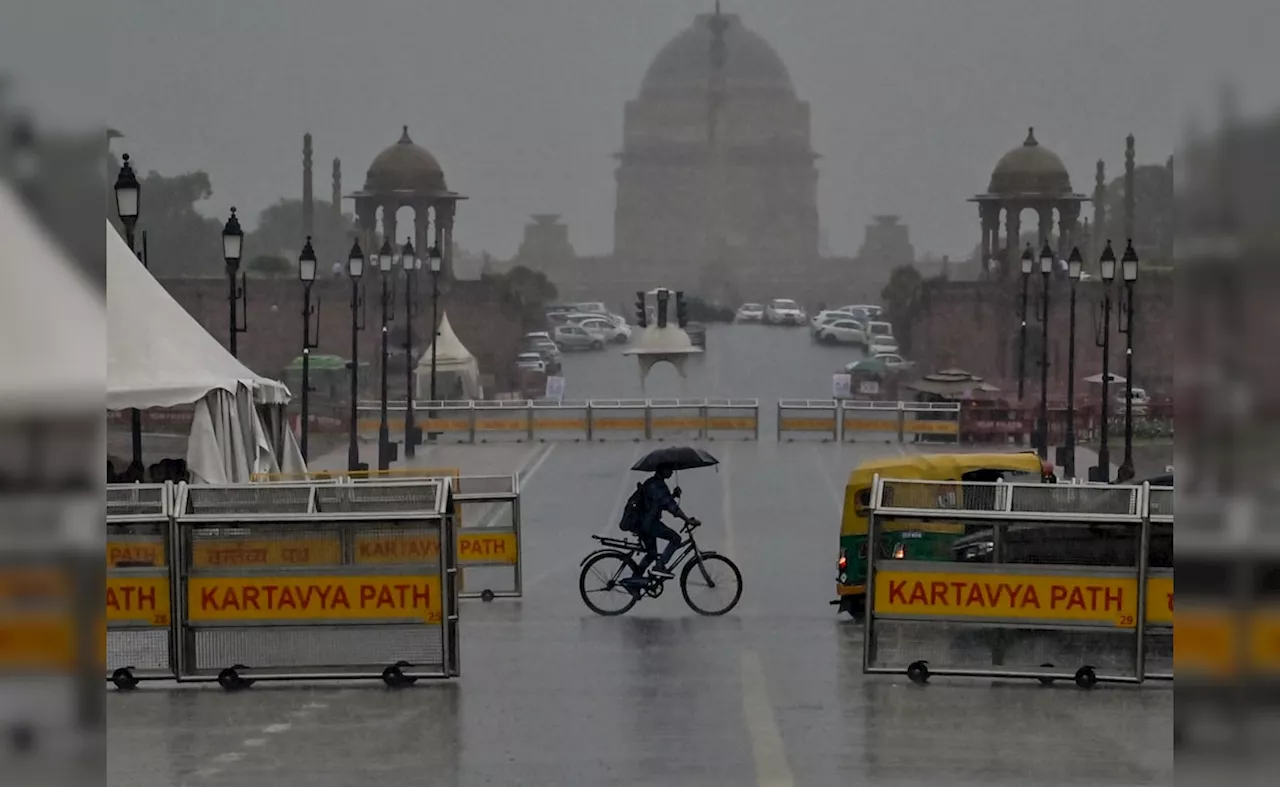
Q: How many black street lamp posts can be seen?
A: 12